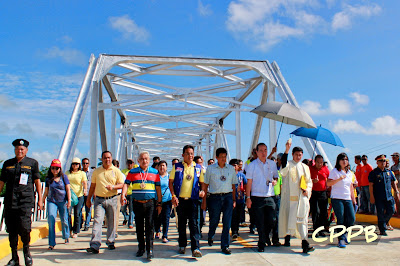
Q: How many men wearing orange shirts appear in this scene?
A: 2